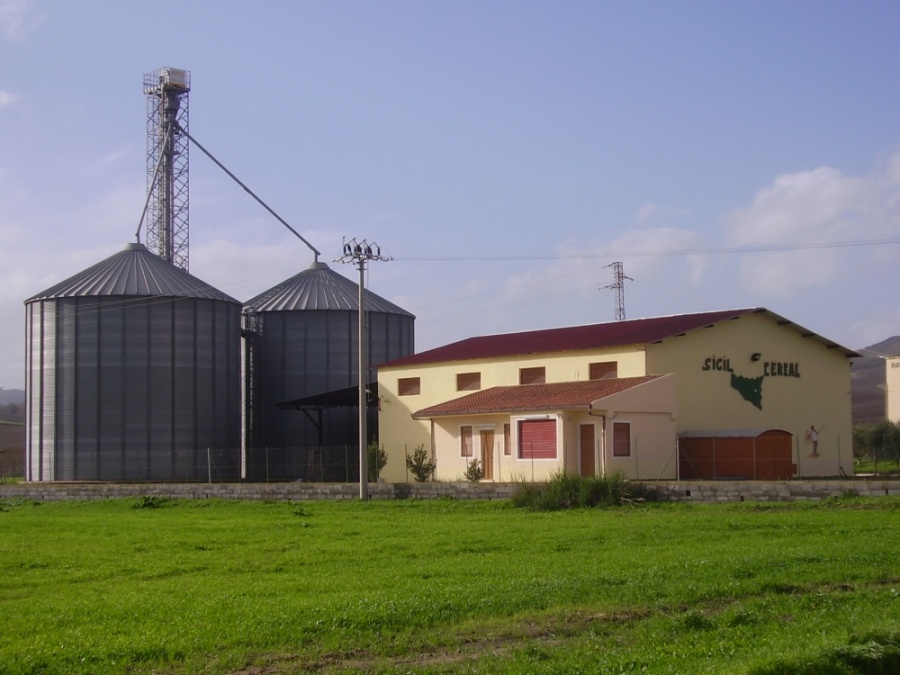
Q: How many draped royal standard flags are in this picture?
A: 0